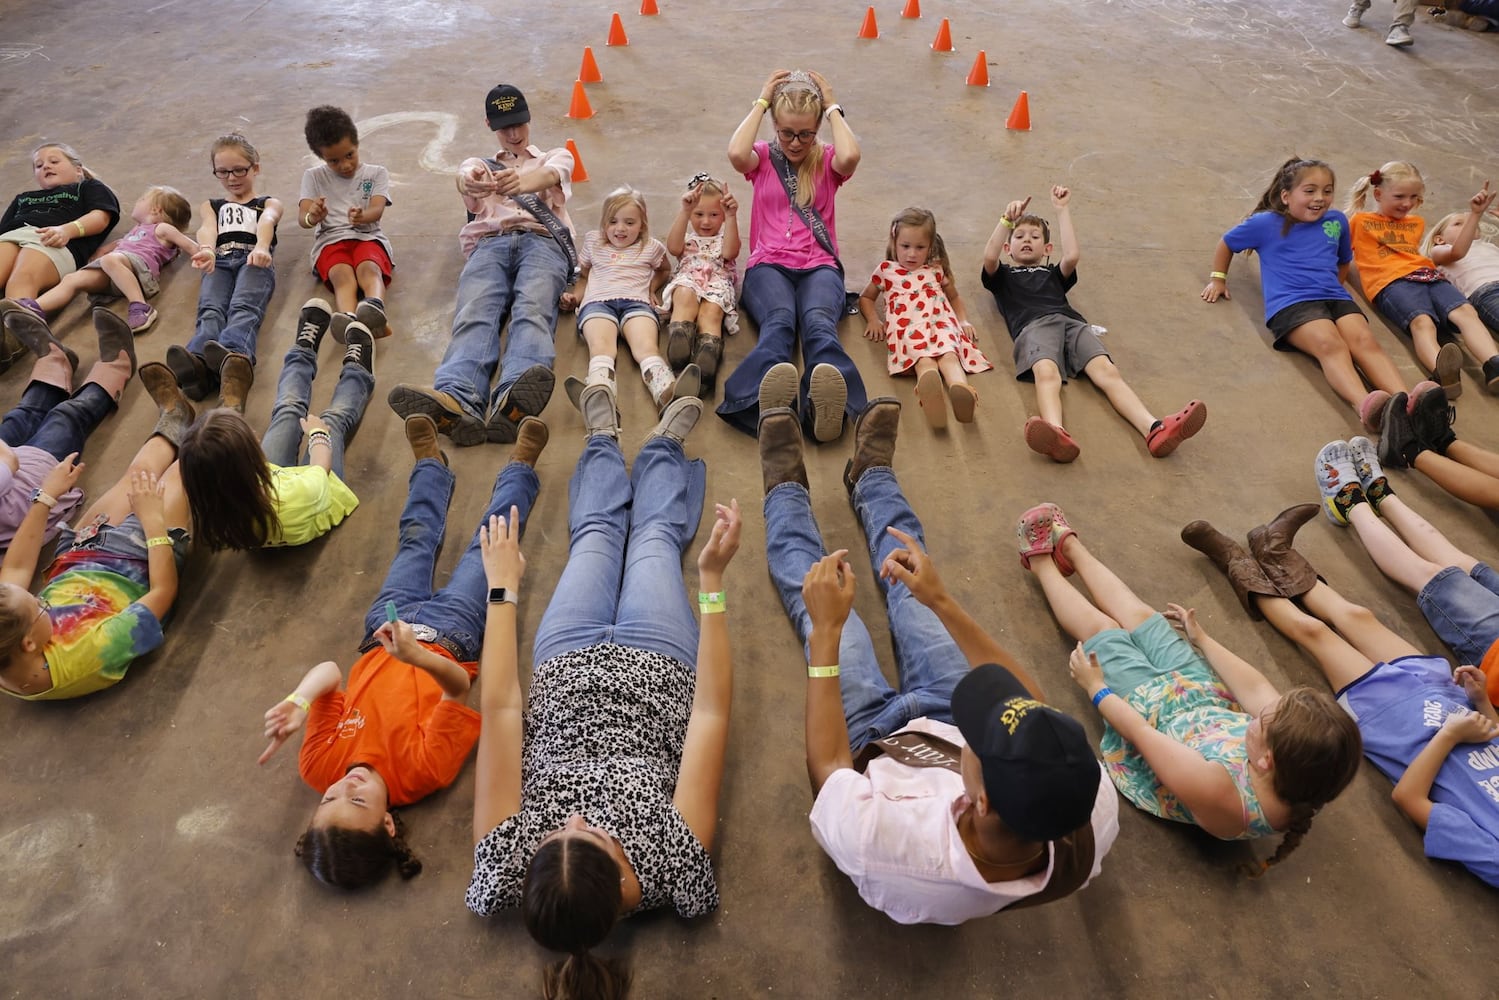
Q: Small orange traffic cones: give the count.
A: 10